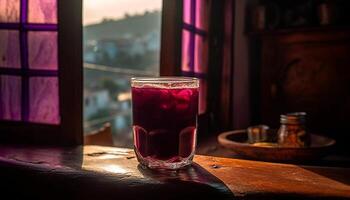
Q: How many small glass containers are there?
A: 2